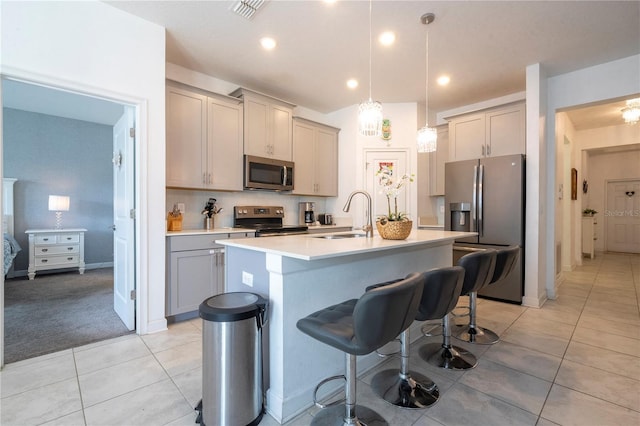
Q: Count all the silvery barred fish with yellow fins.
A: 0